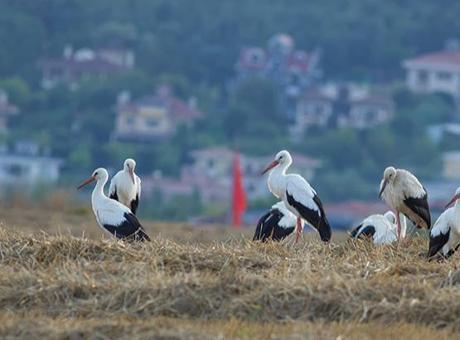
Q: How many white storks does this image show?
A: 7